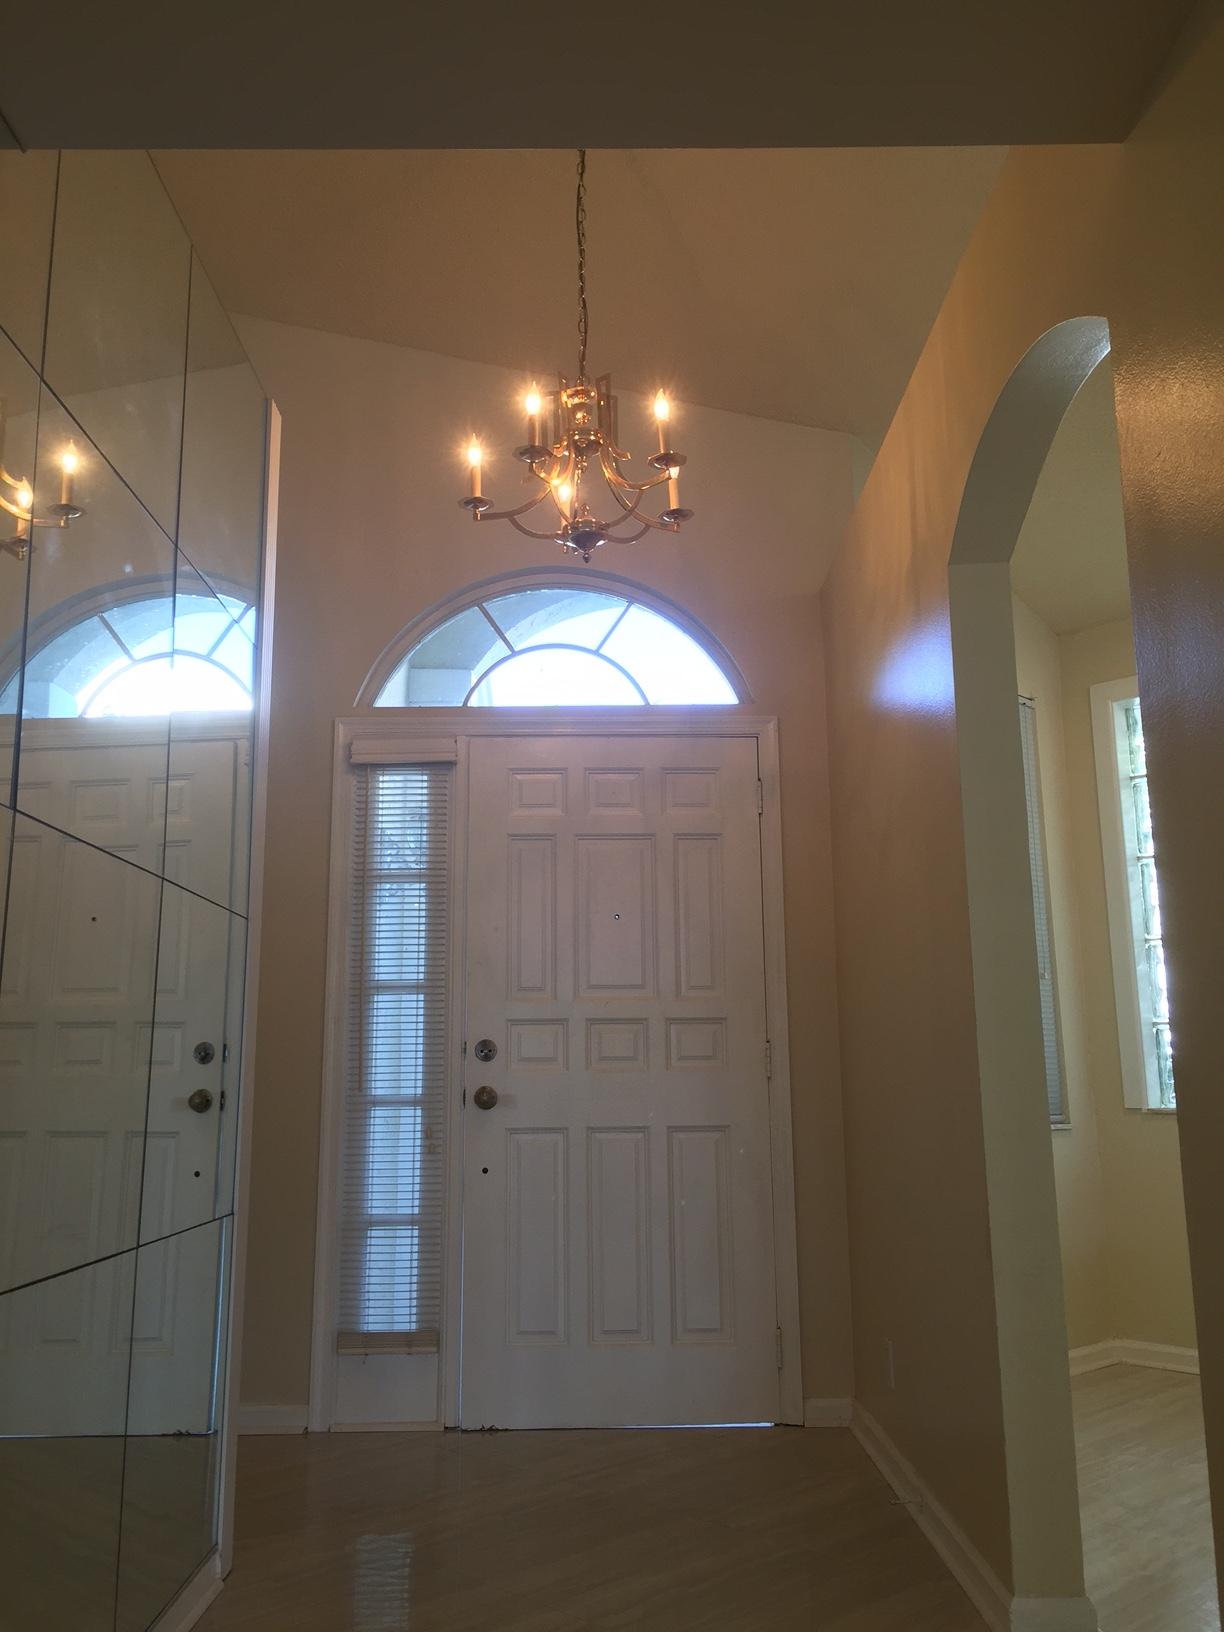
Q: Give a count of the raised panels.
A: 12